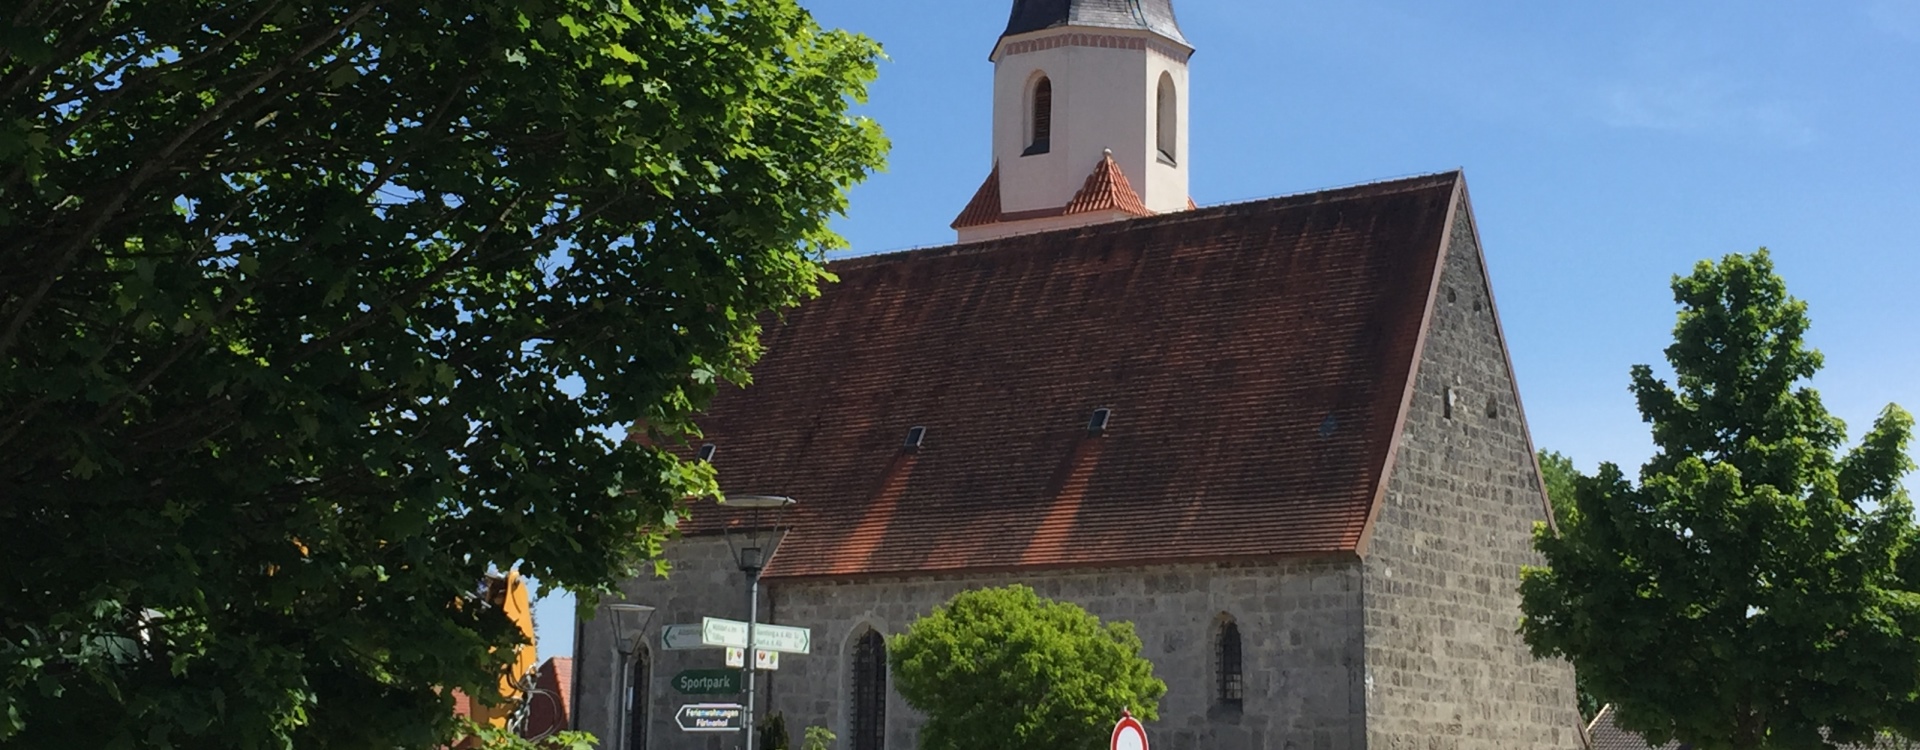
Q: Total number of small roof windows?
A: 3